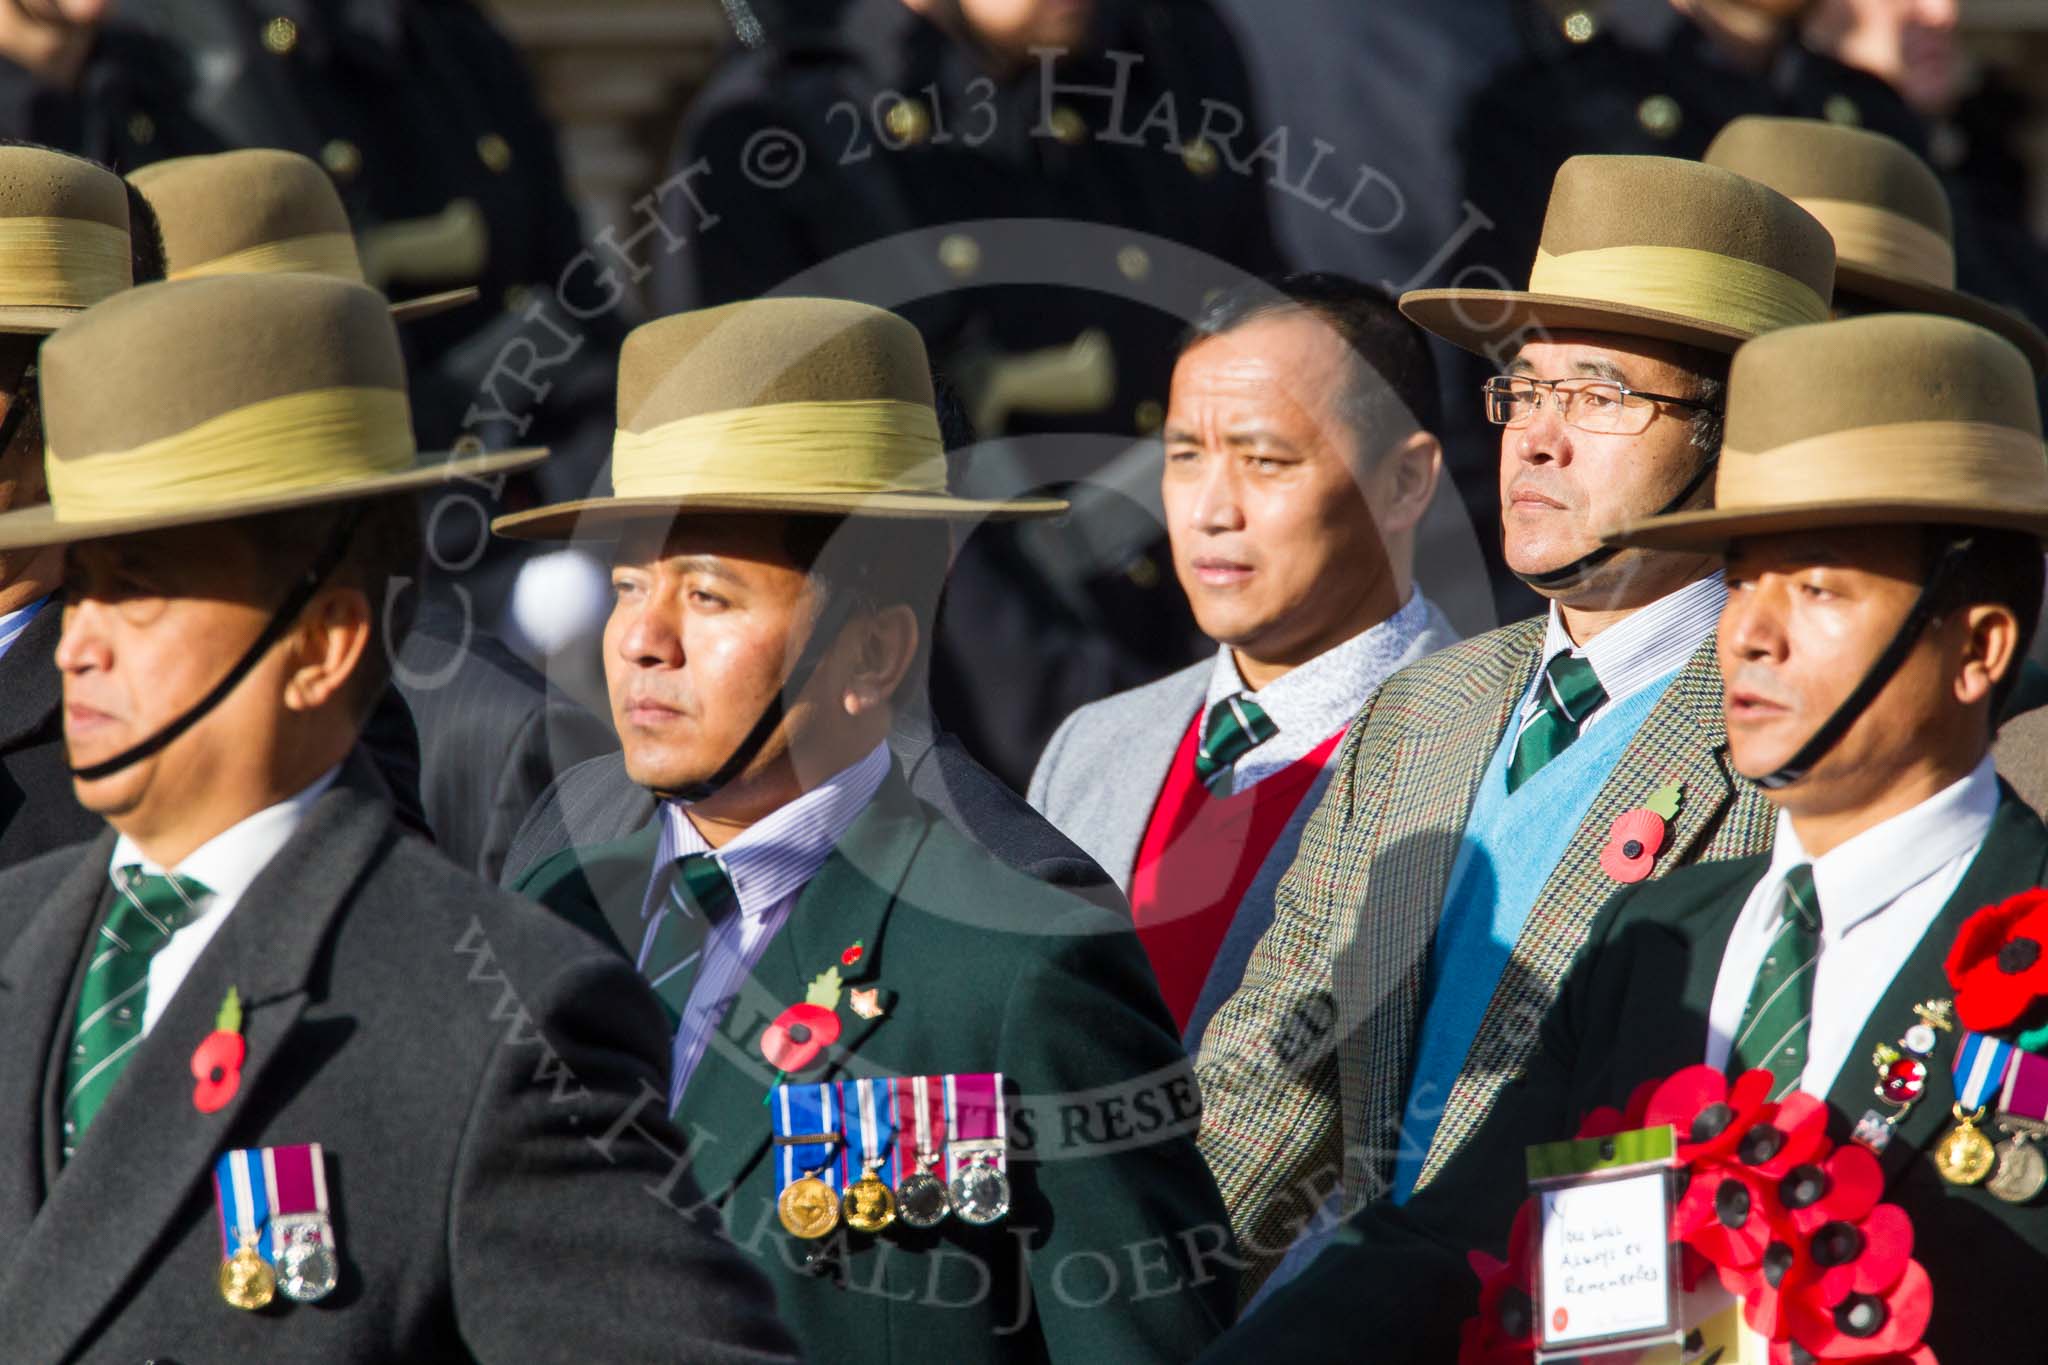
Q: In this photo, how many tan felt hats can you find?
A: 7